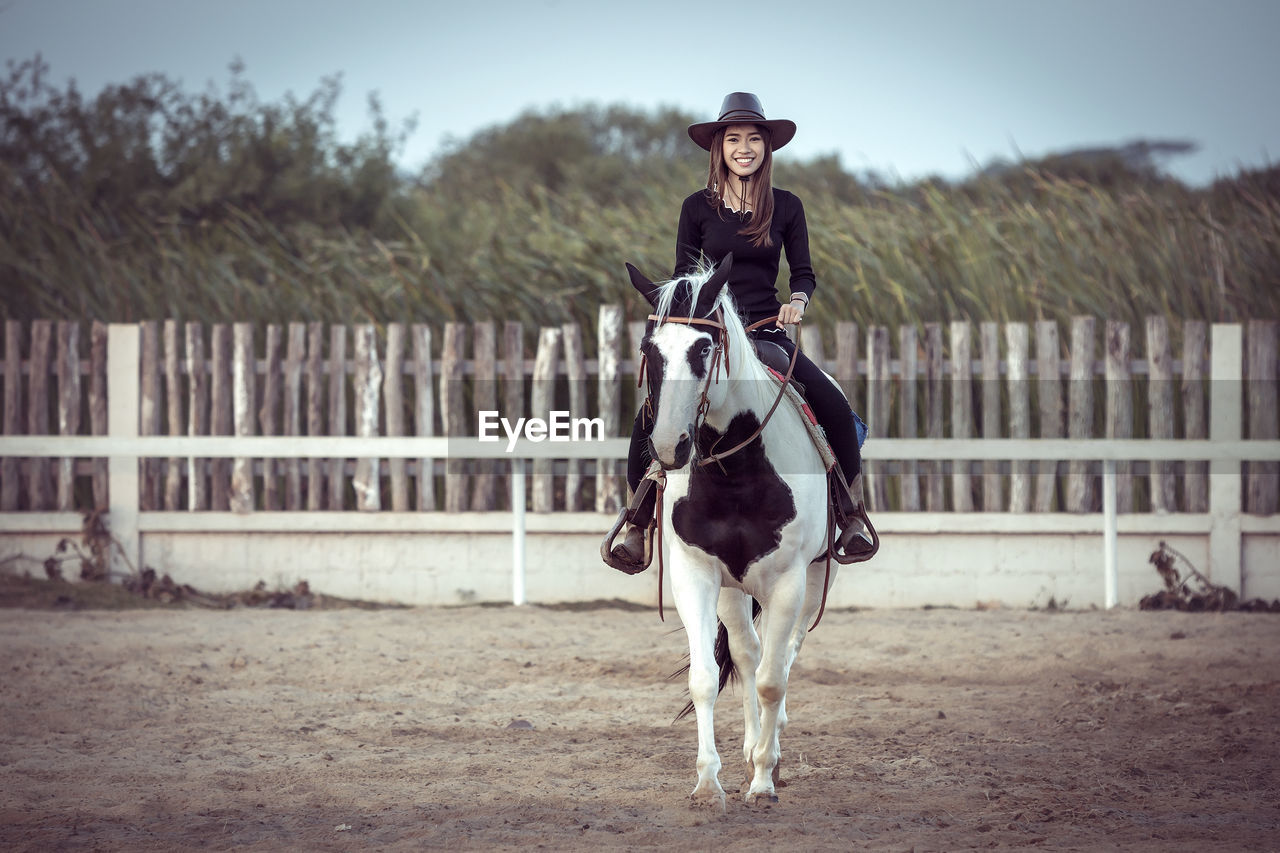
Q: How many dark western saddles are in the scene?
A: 1